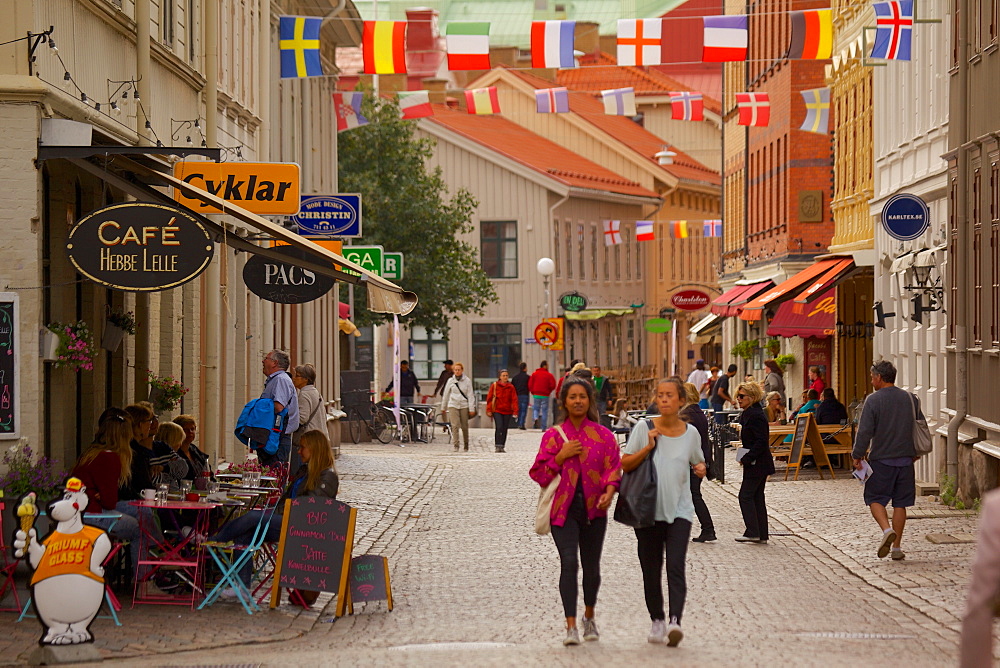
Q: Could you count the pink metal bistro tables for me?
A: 1